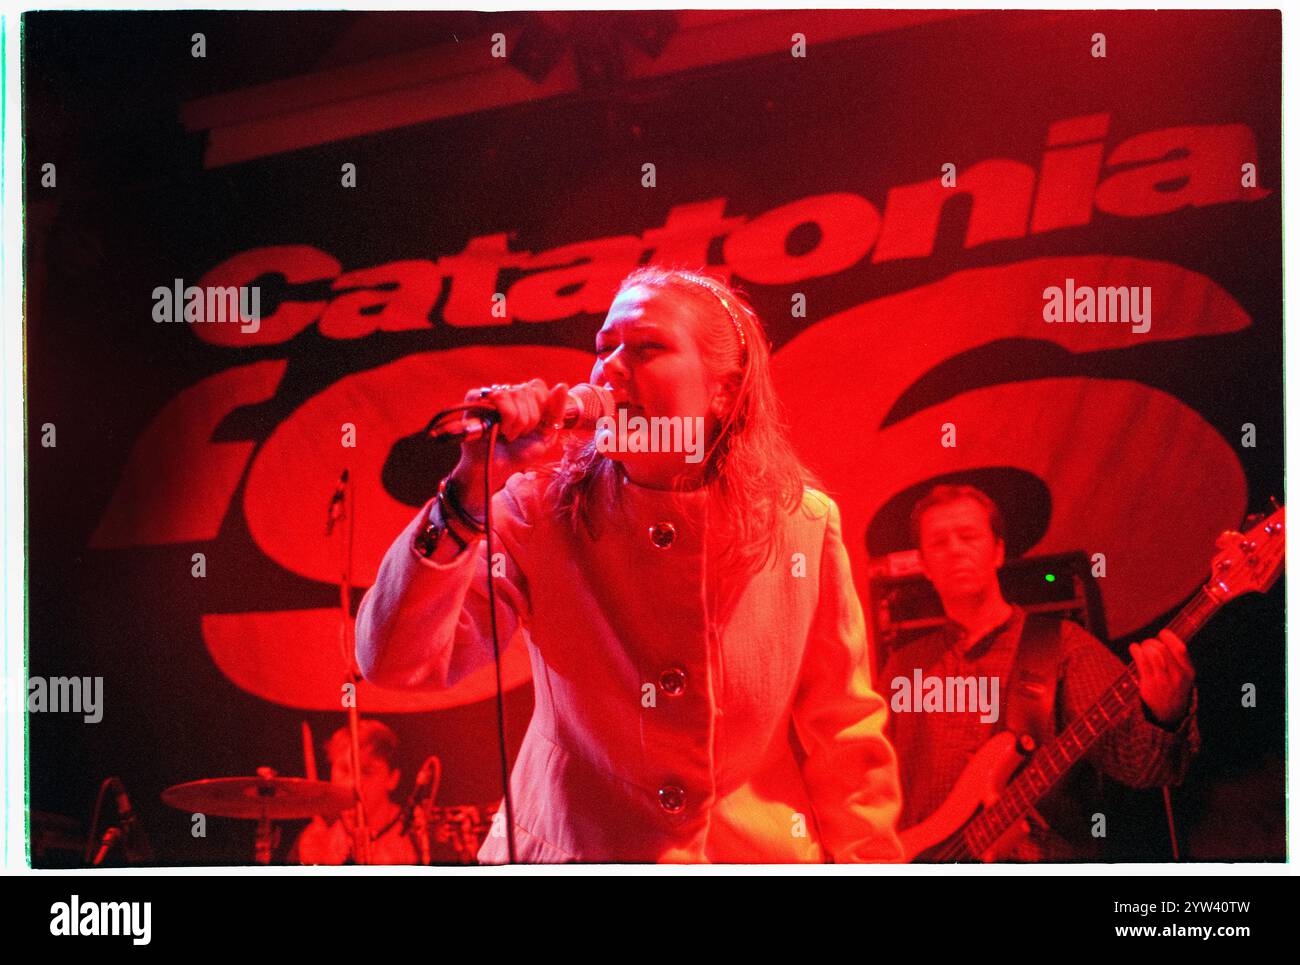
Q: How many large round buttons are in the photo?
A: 3